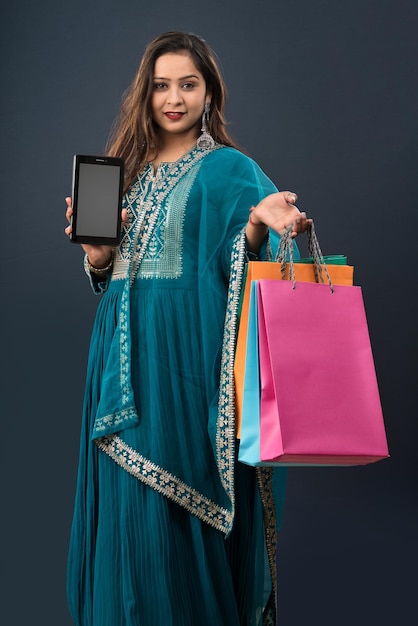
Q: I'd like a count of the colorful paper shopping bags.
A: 4